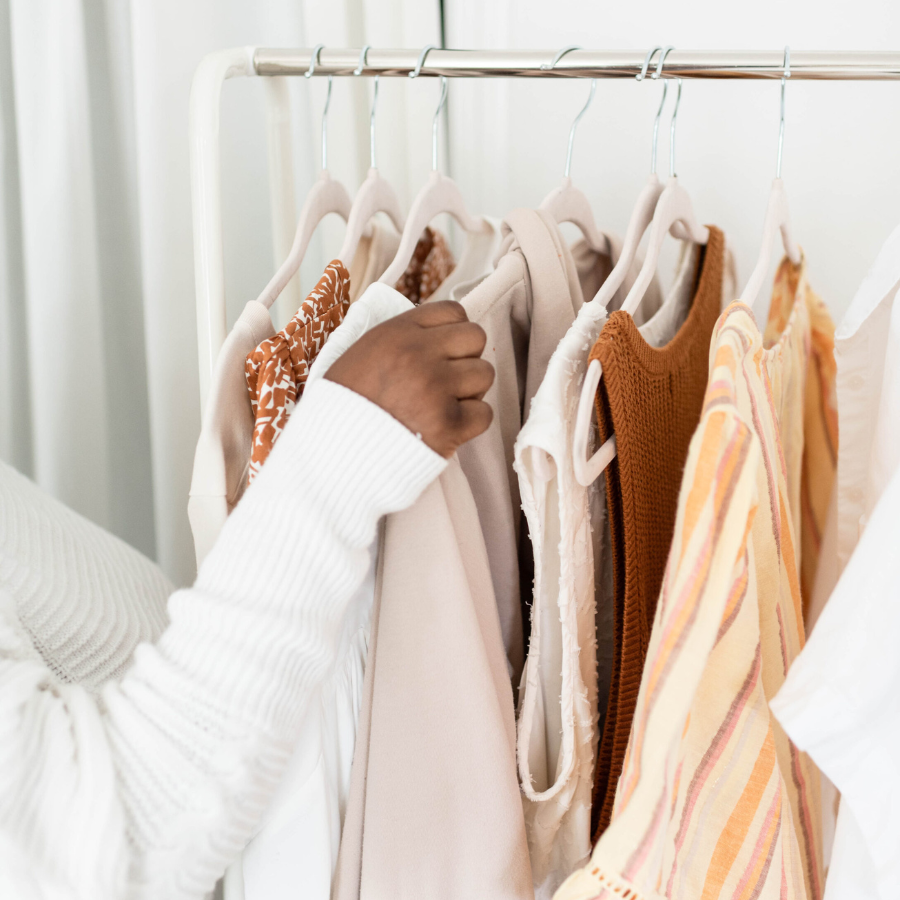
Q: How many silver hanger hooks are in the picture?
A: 7